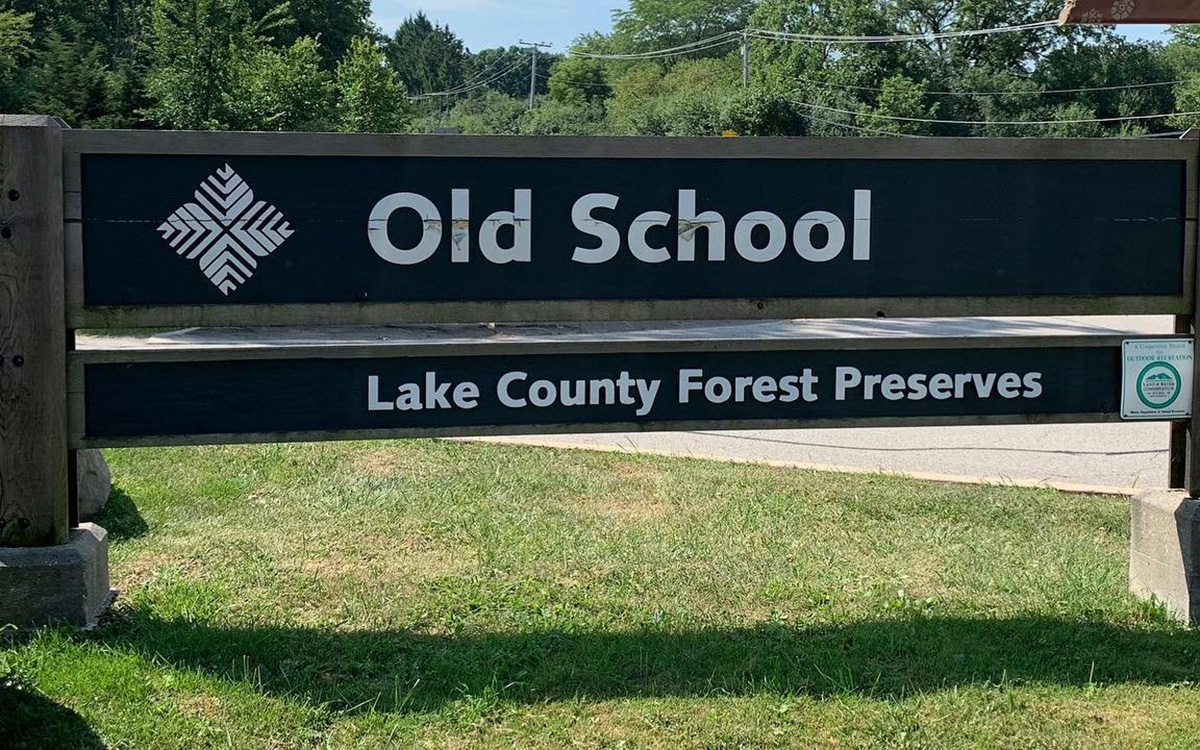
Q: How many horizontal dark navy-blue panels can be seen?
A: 2